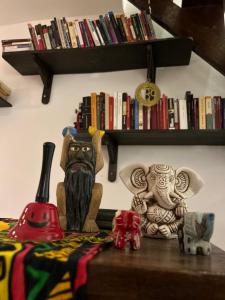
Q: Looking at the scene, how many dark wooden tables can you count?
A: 1